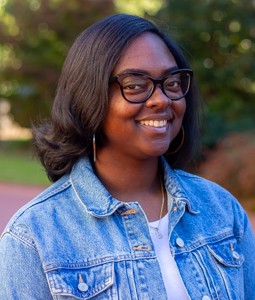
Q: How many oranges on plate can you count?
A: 0